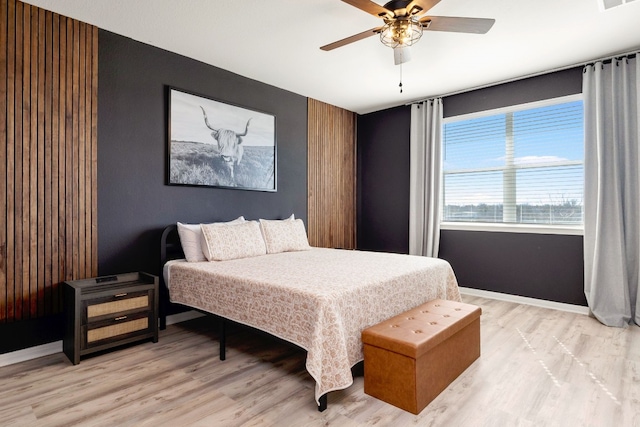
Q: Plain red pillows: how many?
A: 0